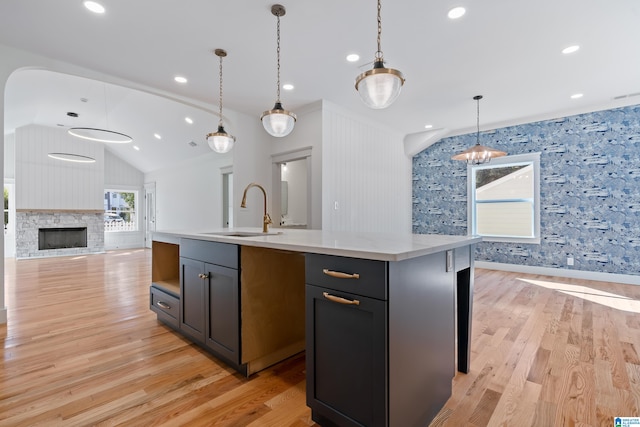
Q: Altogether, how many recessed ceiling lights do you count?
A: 11